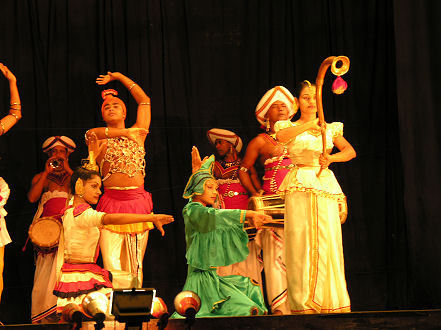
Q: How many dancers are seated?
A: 2